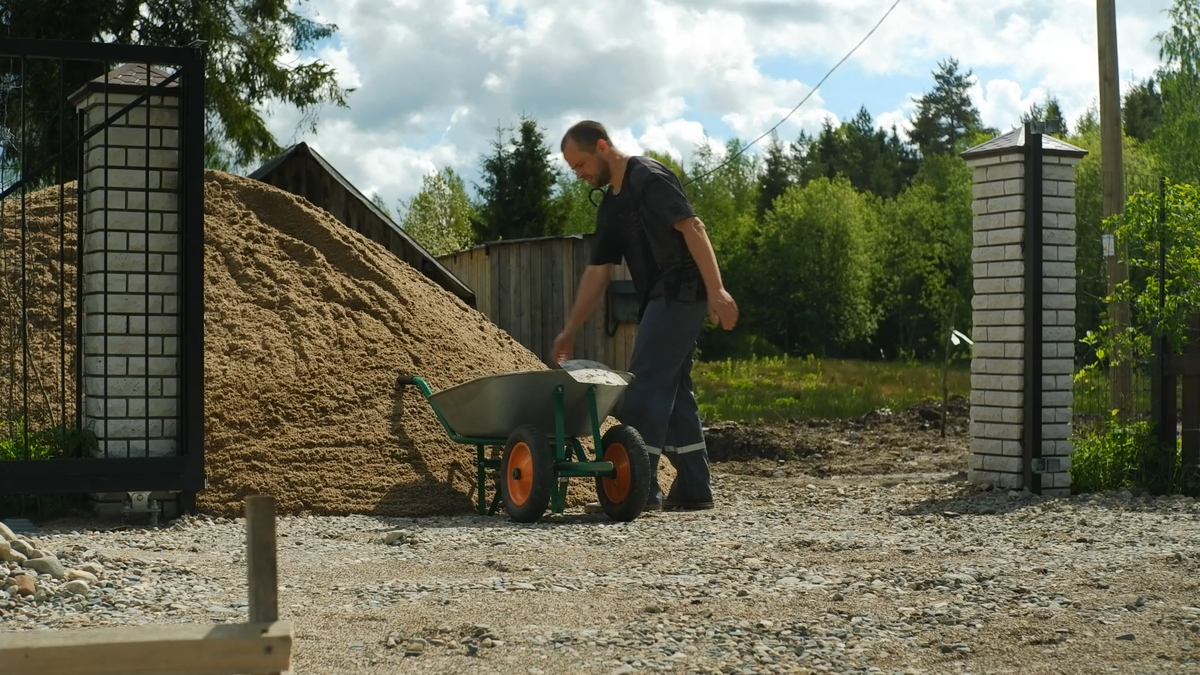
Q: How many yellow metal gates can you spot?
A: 0